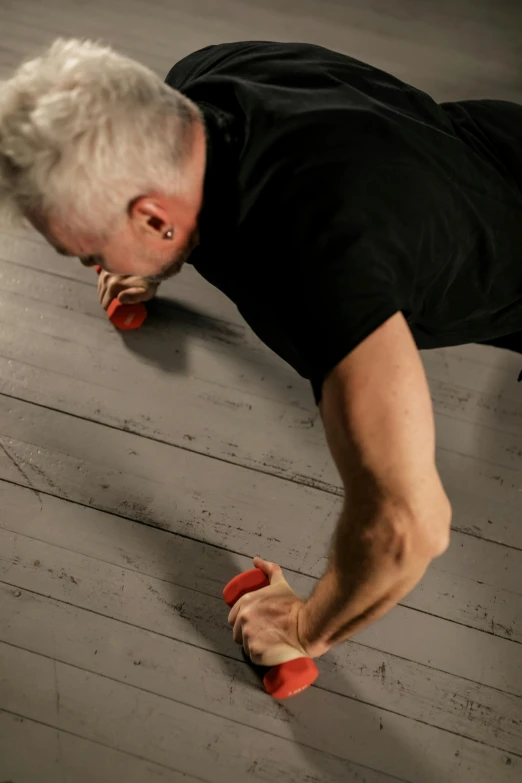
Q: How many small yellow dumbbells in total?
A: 0